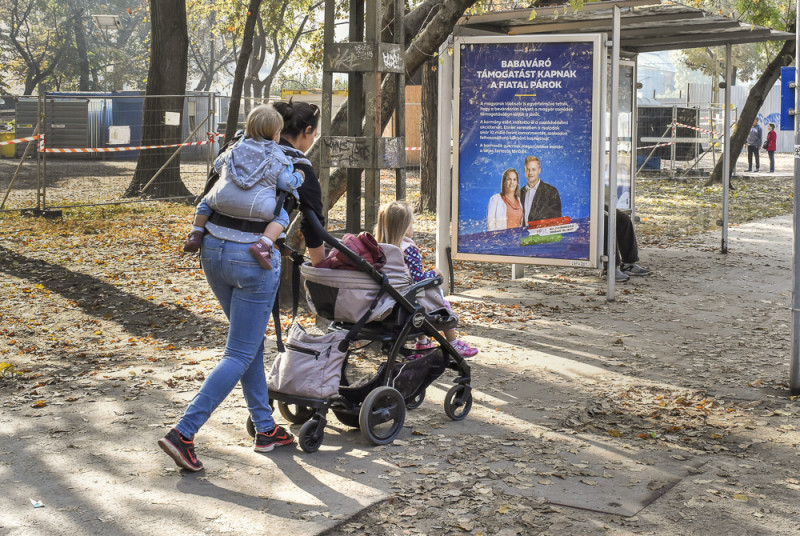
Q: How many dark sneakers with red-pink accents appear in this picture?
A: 2